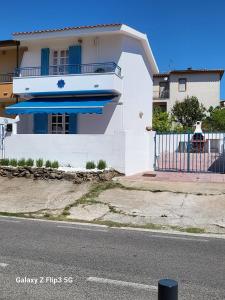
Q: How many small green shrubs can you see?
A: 9